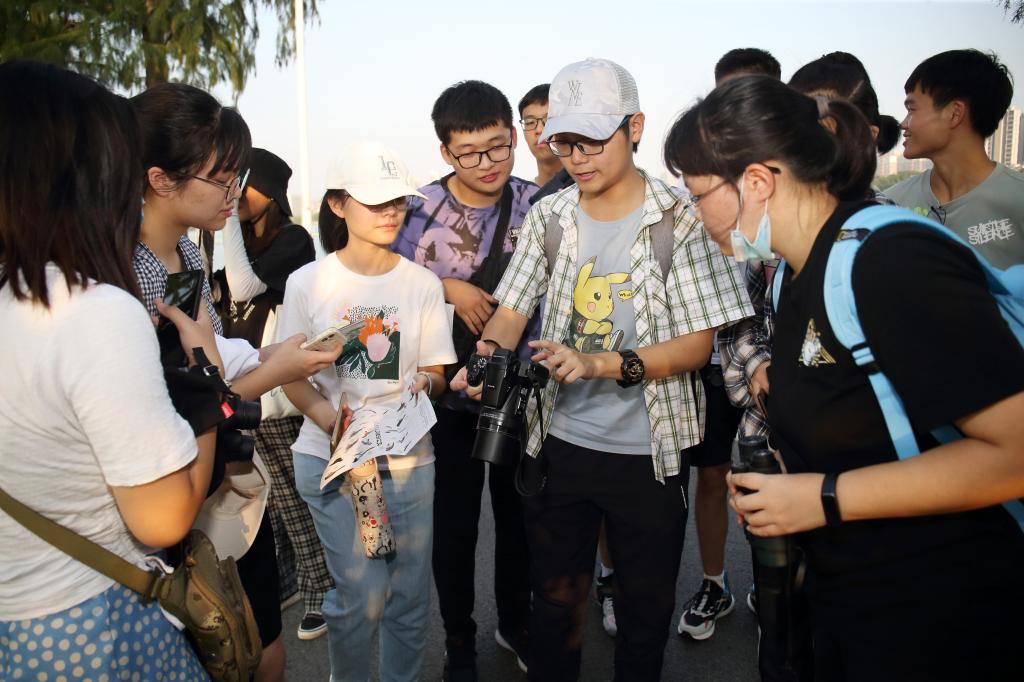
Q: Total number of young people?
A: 11